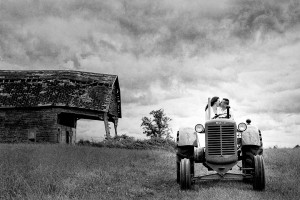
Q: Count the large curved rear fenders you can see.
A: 2